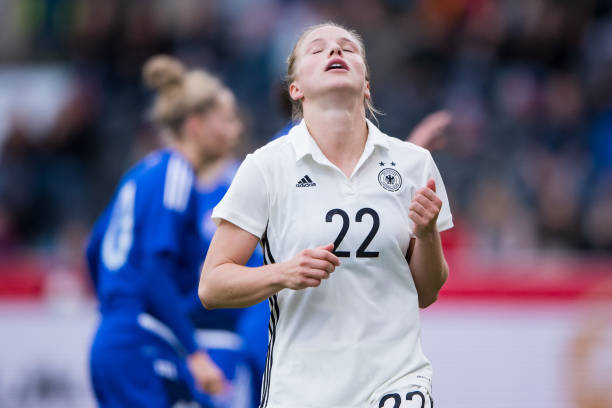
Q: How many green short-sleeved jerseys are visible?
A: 0